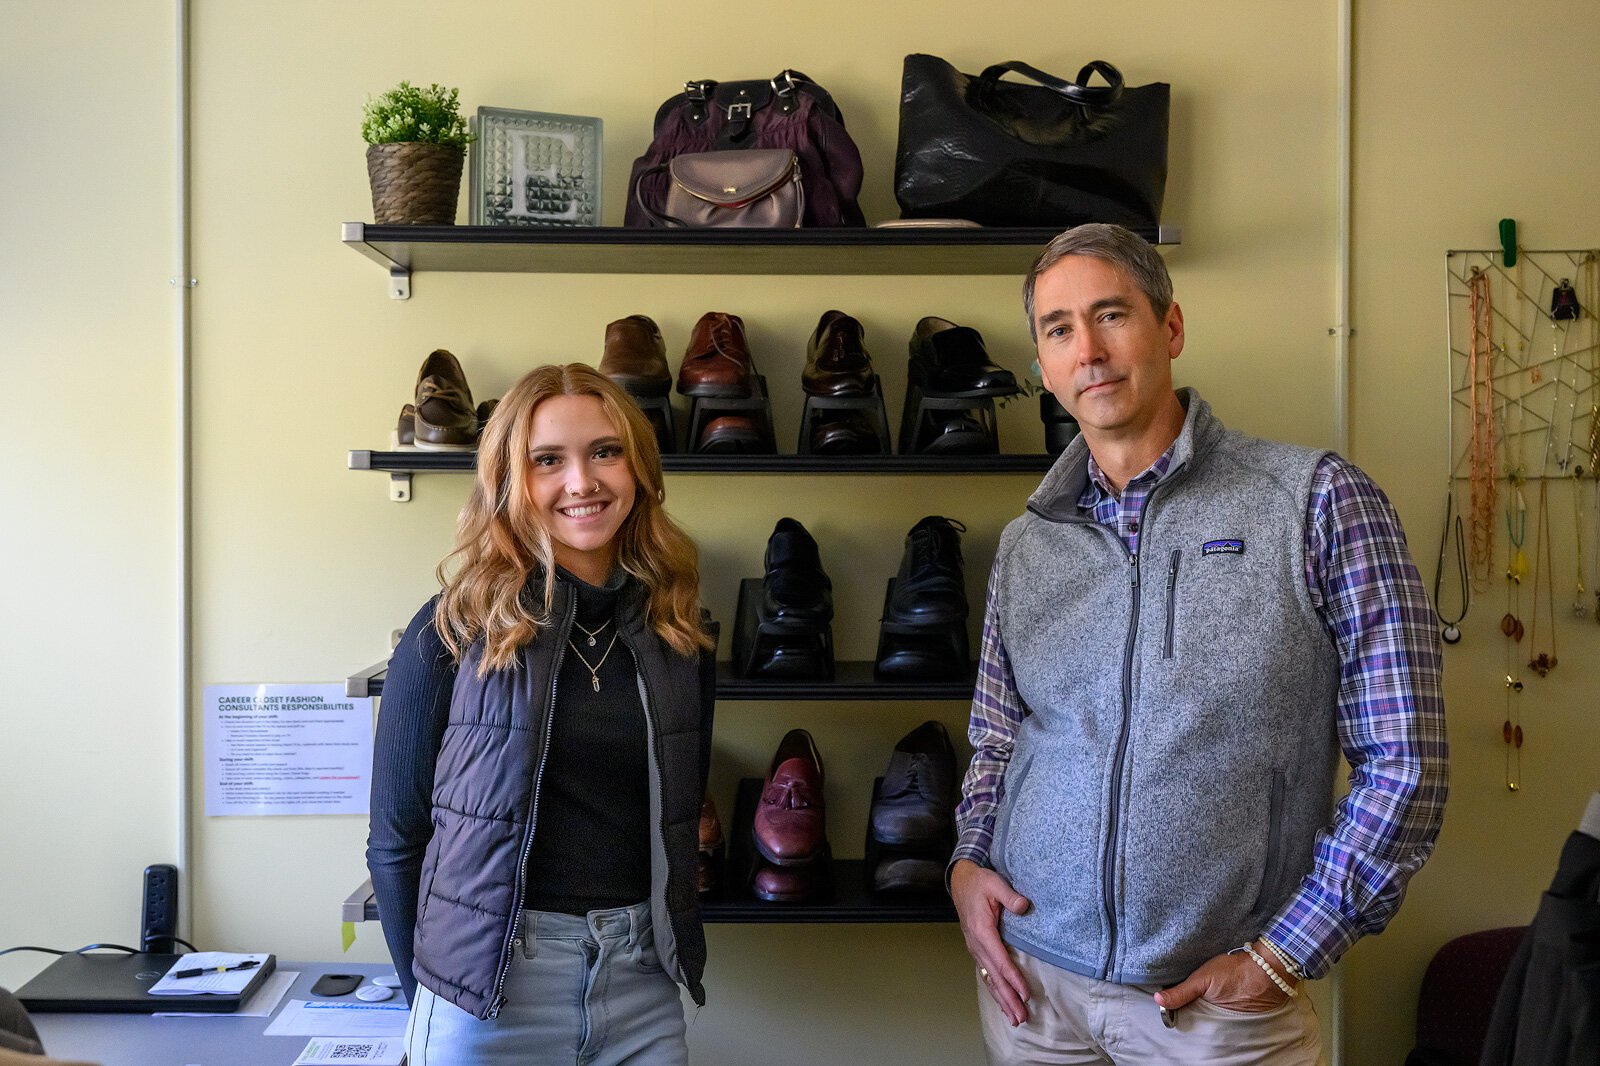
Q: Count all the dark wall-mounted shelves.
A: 4